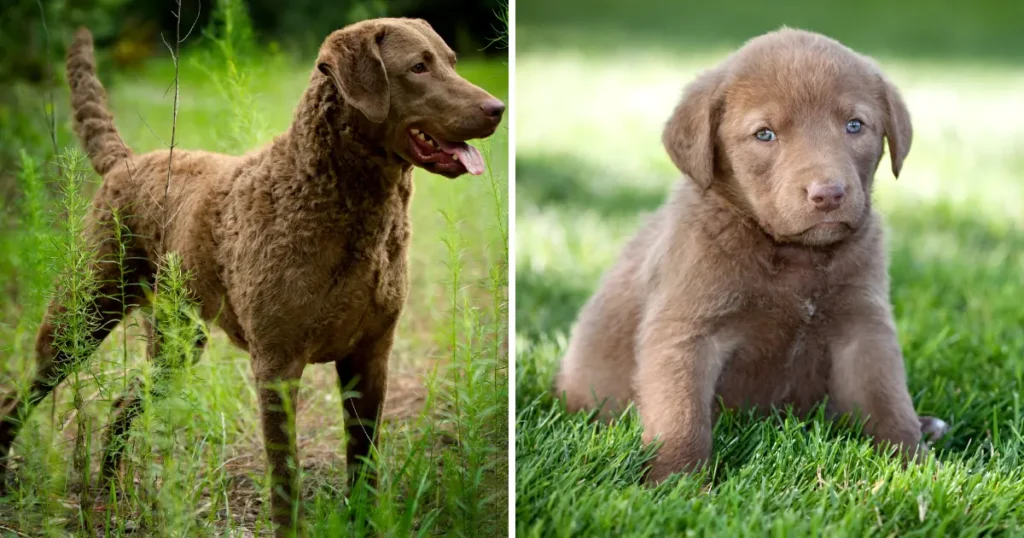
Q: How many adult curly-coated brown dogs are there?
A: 1